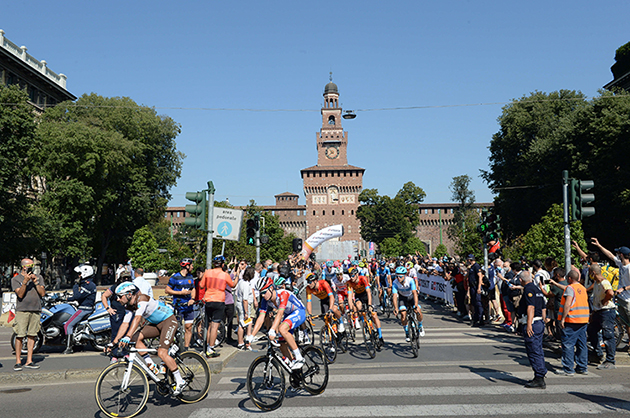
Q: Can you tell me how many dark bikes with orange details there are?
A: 2